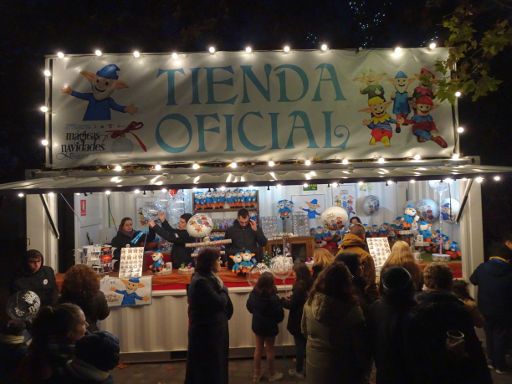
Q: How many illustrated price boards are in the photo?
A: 2